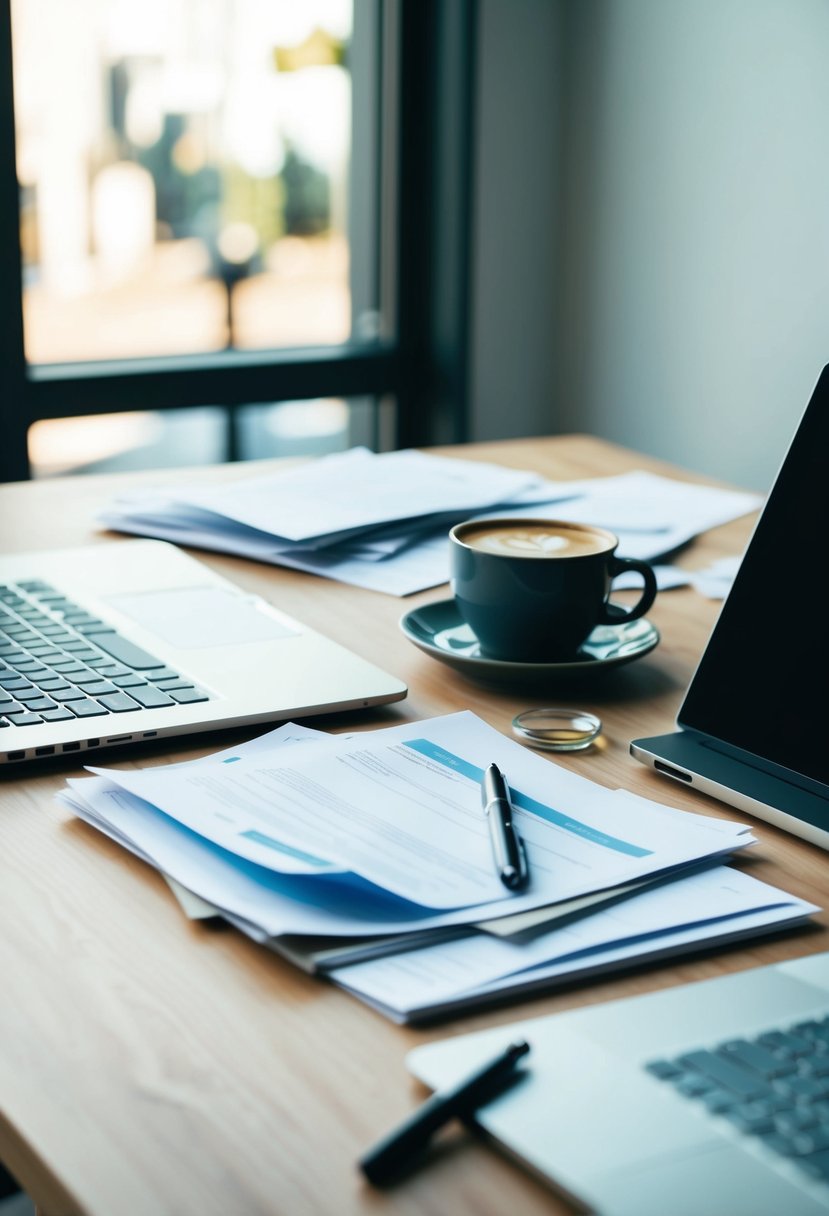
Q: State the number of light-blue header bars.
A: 2